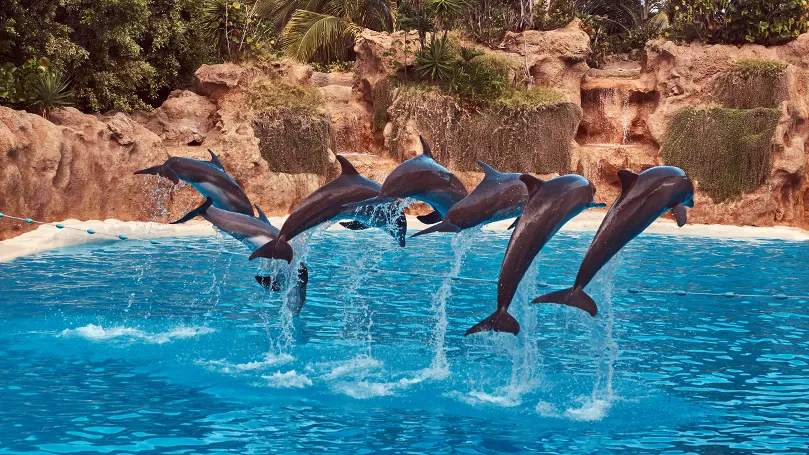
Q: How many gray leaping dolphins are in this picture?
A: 7